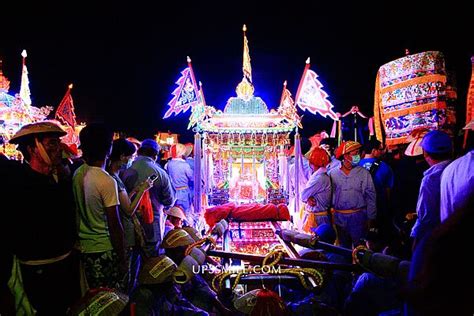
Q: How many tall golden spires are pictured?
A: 1